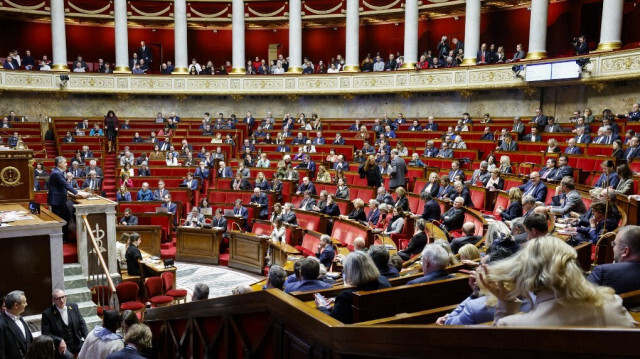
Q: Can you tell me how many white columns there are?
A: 10